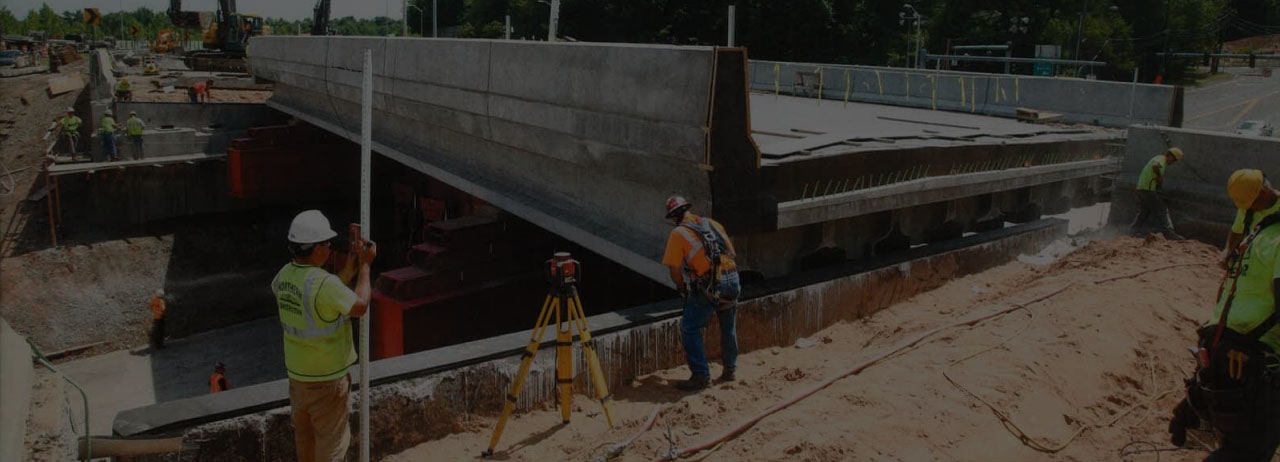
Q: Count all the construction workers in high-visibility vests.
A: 11